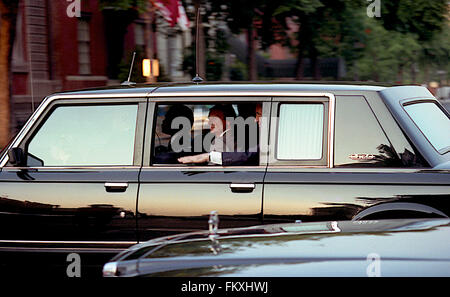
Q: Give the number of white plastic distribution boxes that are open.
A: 0